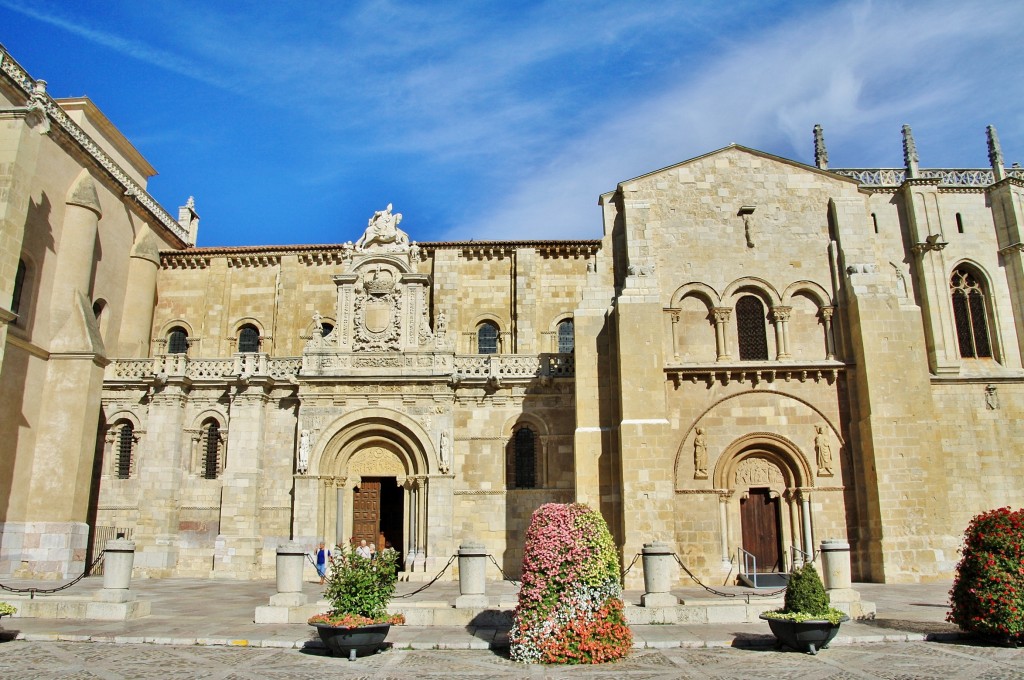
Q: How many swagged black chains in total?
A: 4